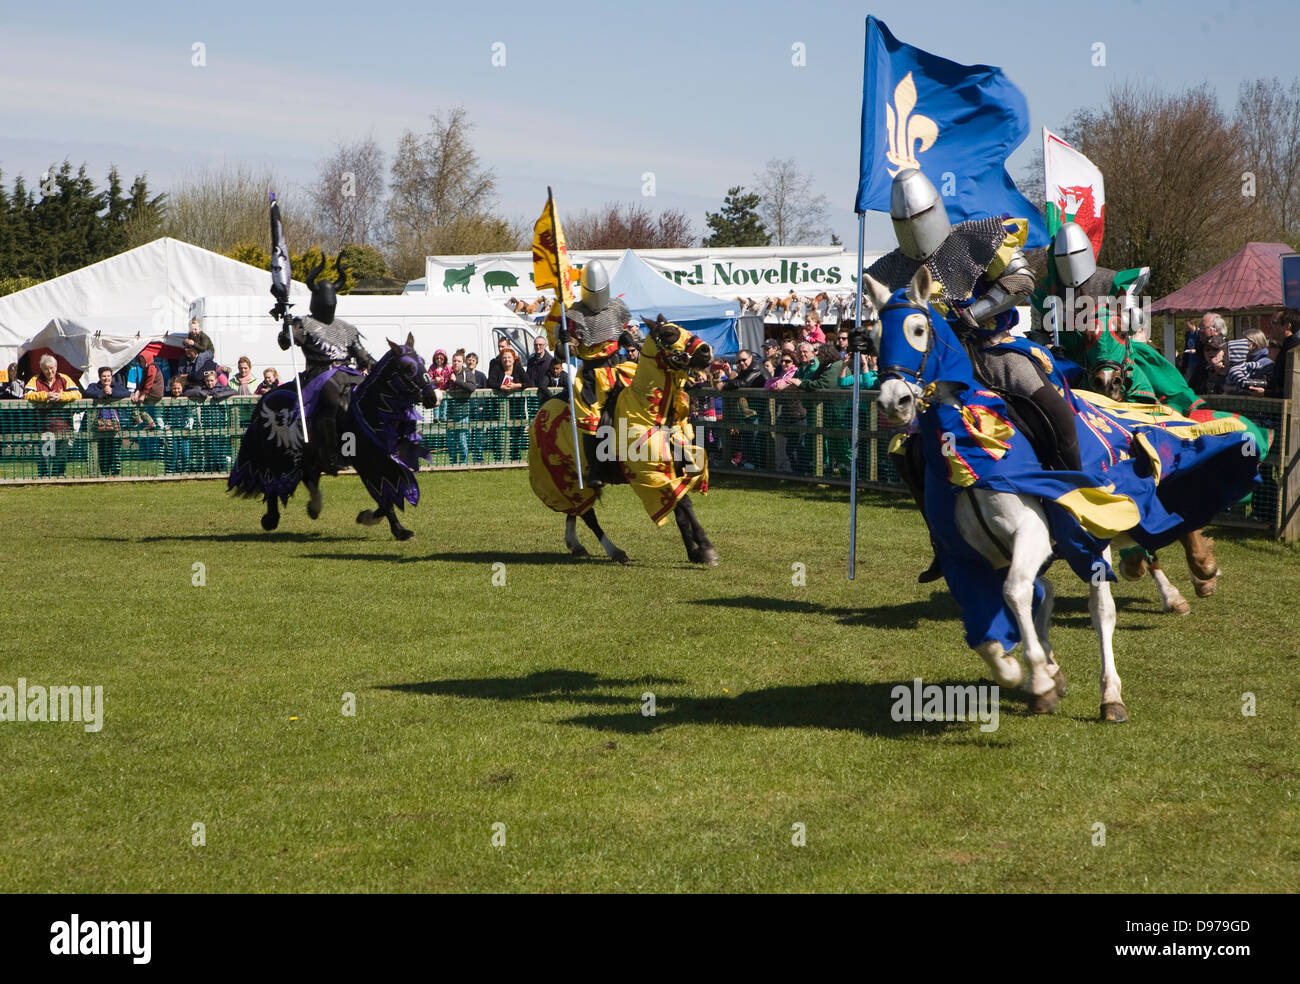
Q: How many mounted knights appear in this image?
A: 4